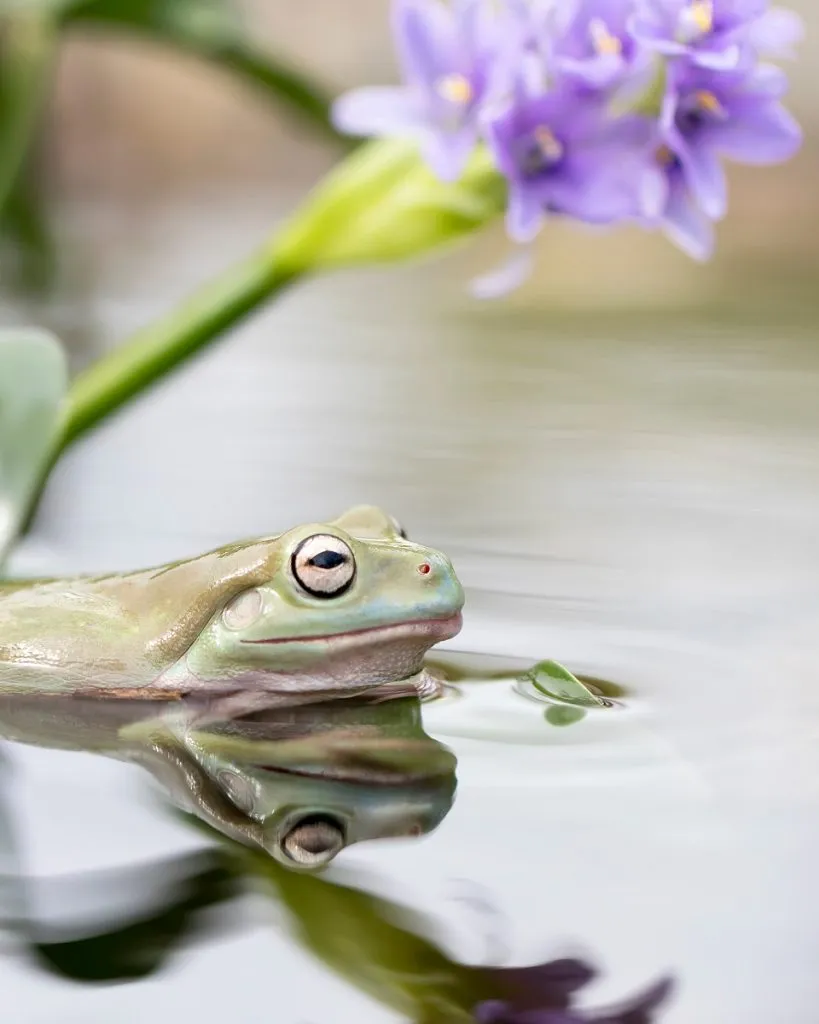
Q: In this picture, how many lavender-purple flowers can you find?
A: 6